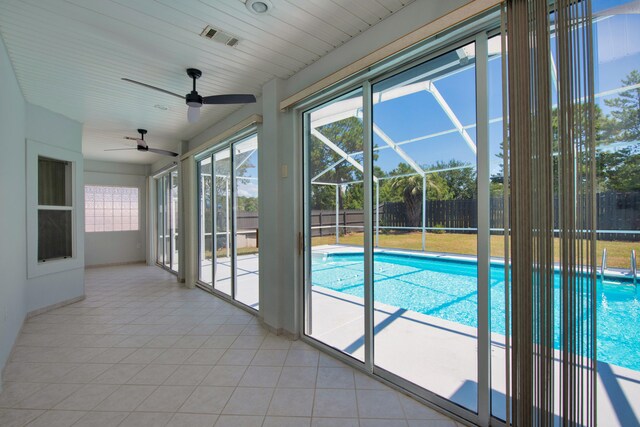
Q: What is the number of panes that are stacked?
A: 2